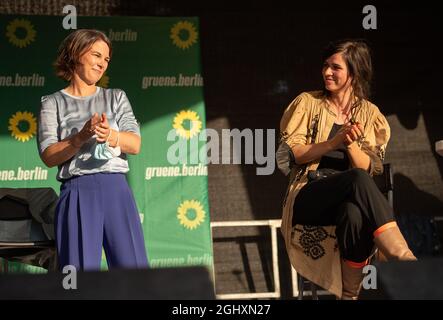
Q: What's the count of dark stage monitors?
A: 2